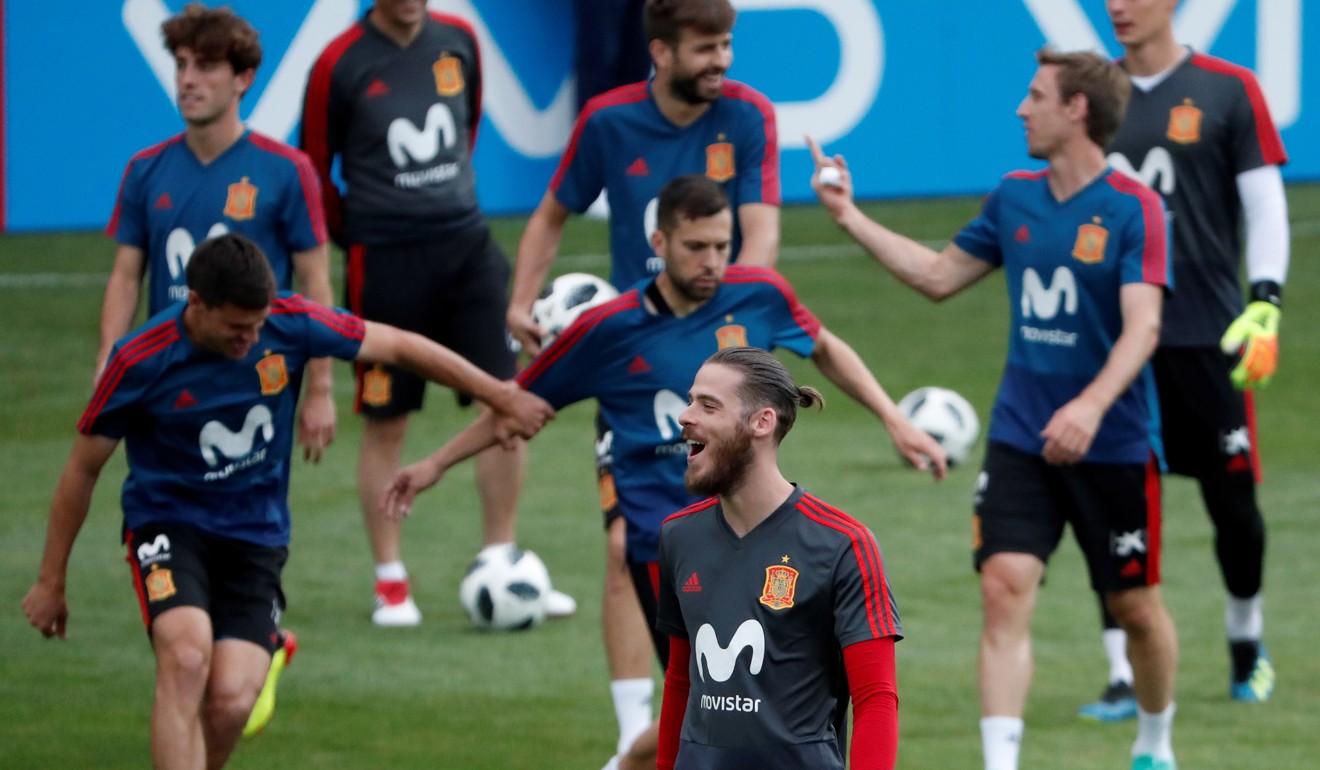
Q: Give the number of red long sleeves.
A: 2